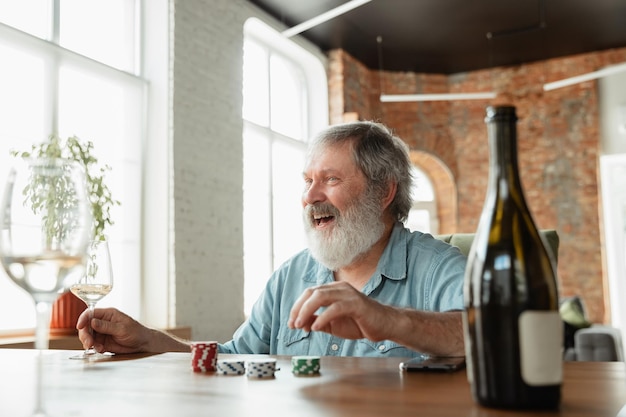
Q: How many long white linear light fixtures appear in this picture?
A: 3